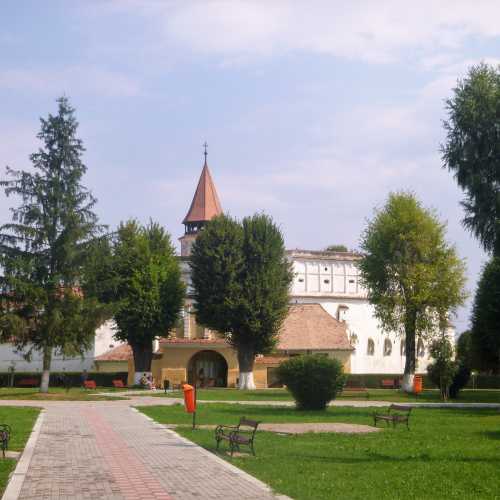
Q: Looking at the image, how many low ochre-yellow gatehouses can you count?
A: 1